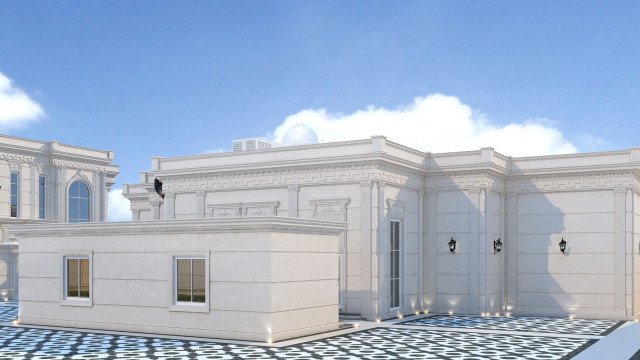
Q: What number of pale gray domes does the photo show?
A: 1